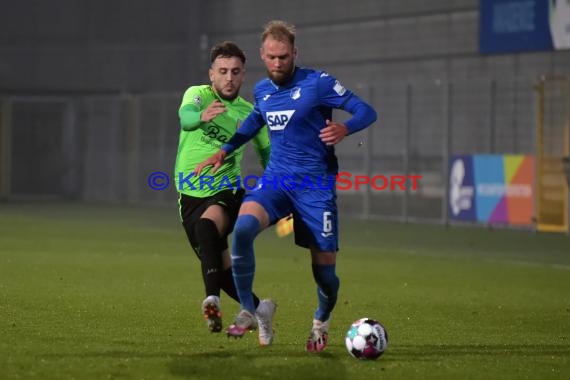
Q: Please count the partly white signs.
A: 2